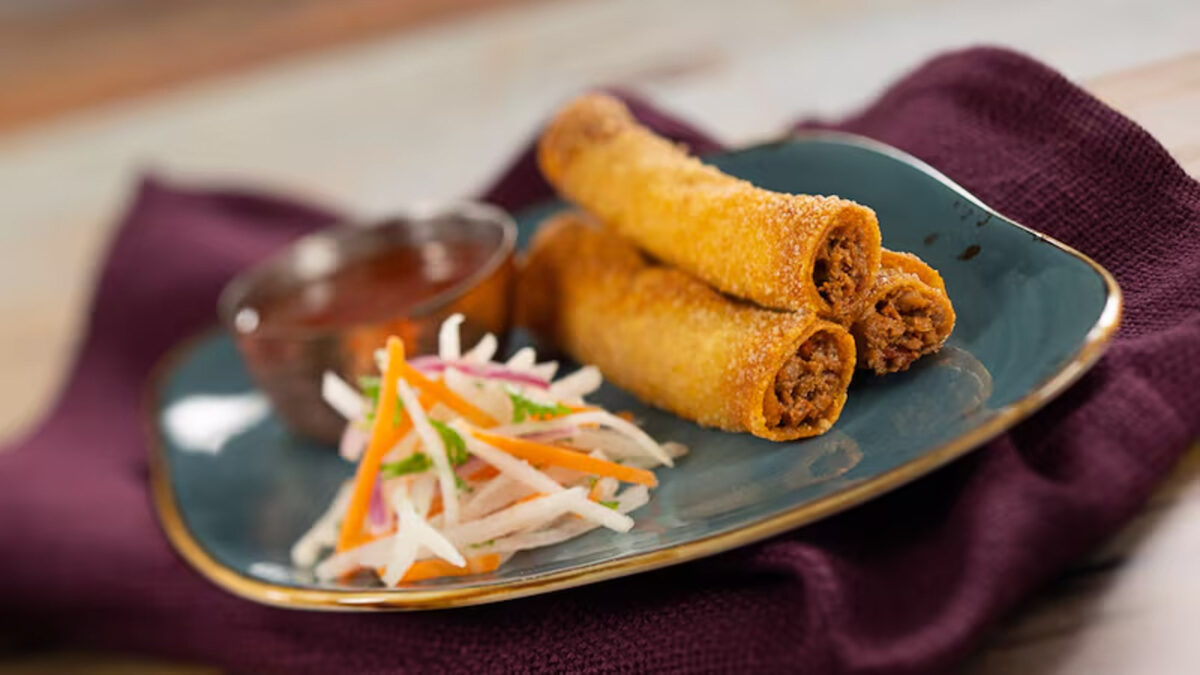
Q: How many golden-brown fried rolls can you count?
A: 3